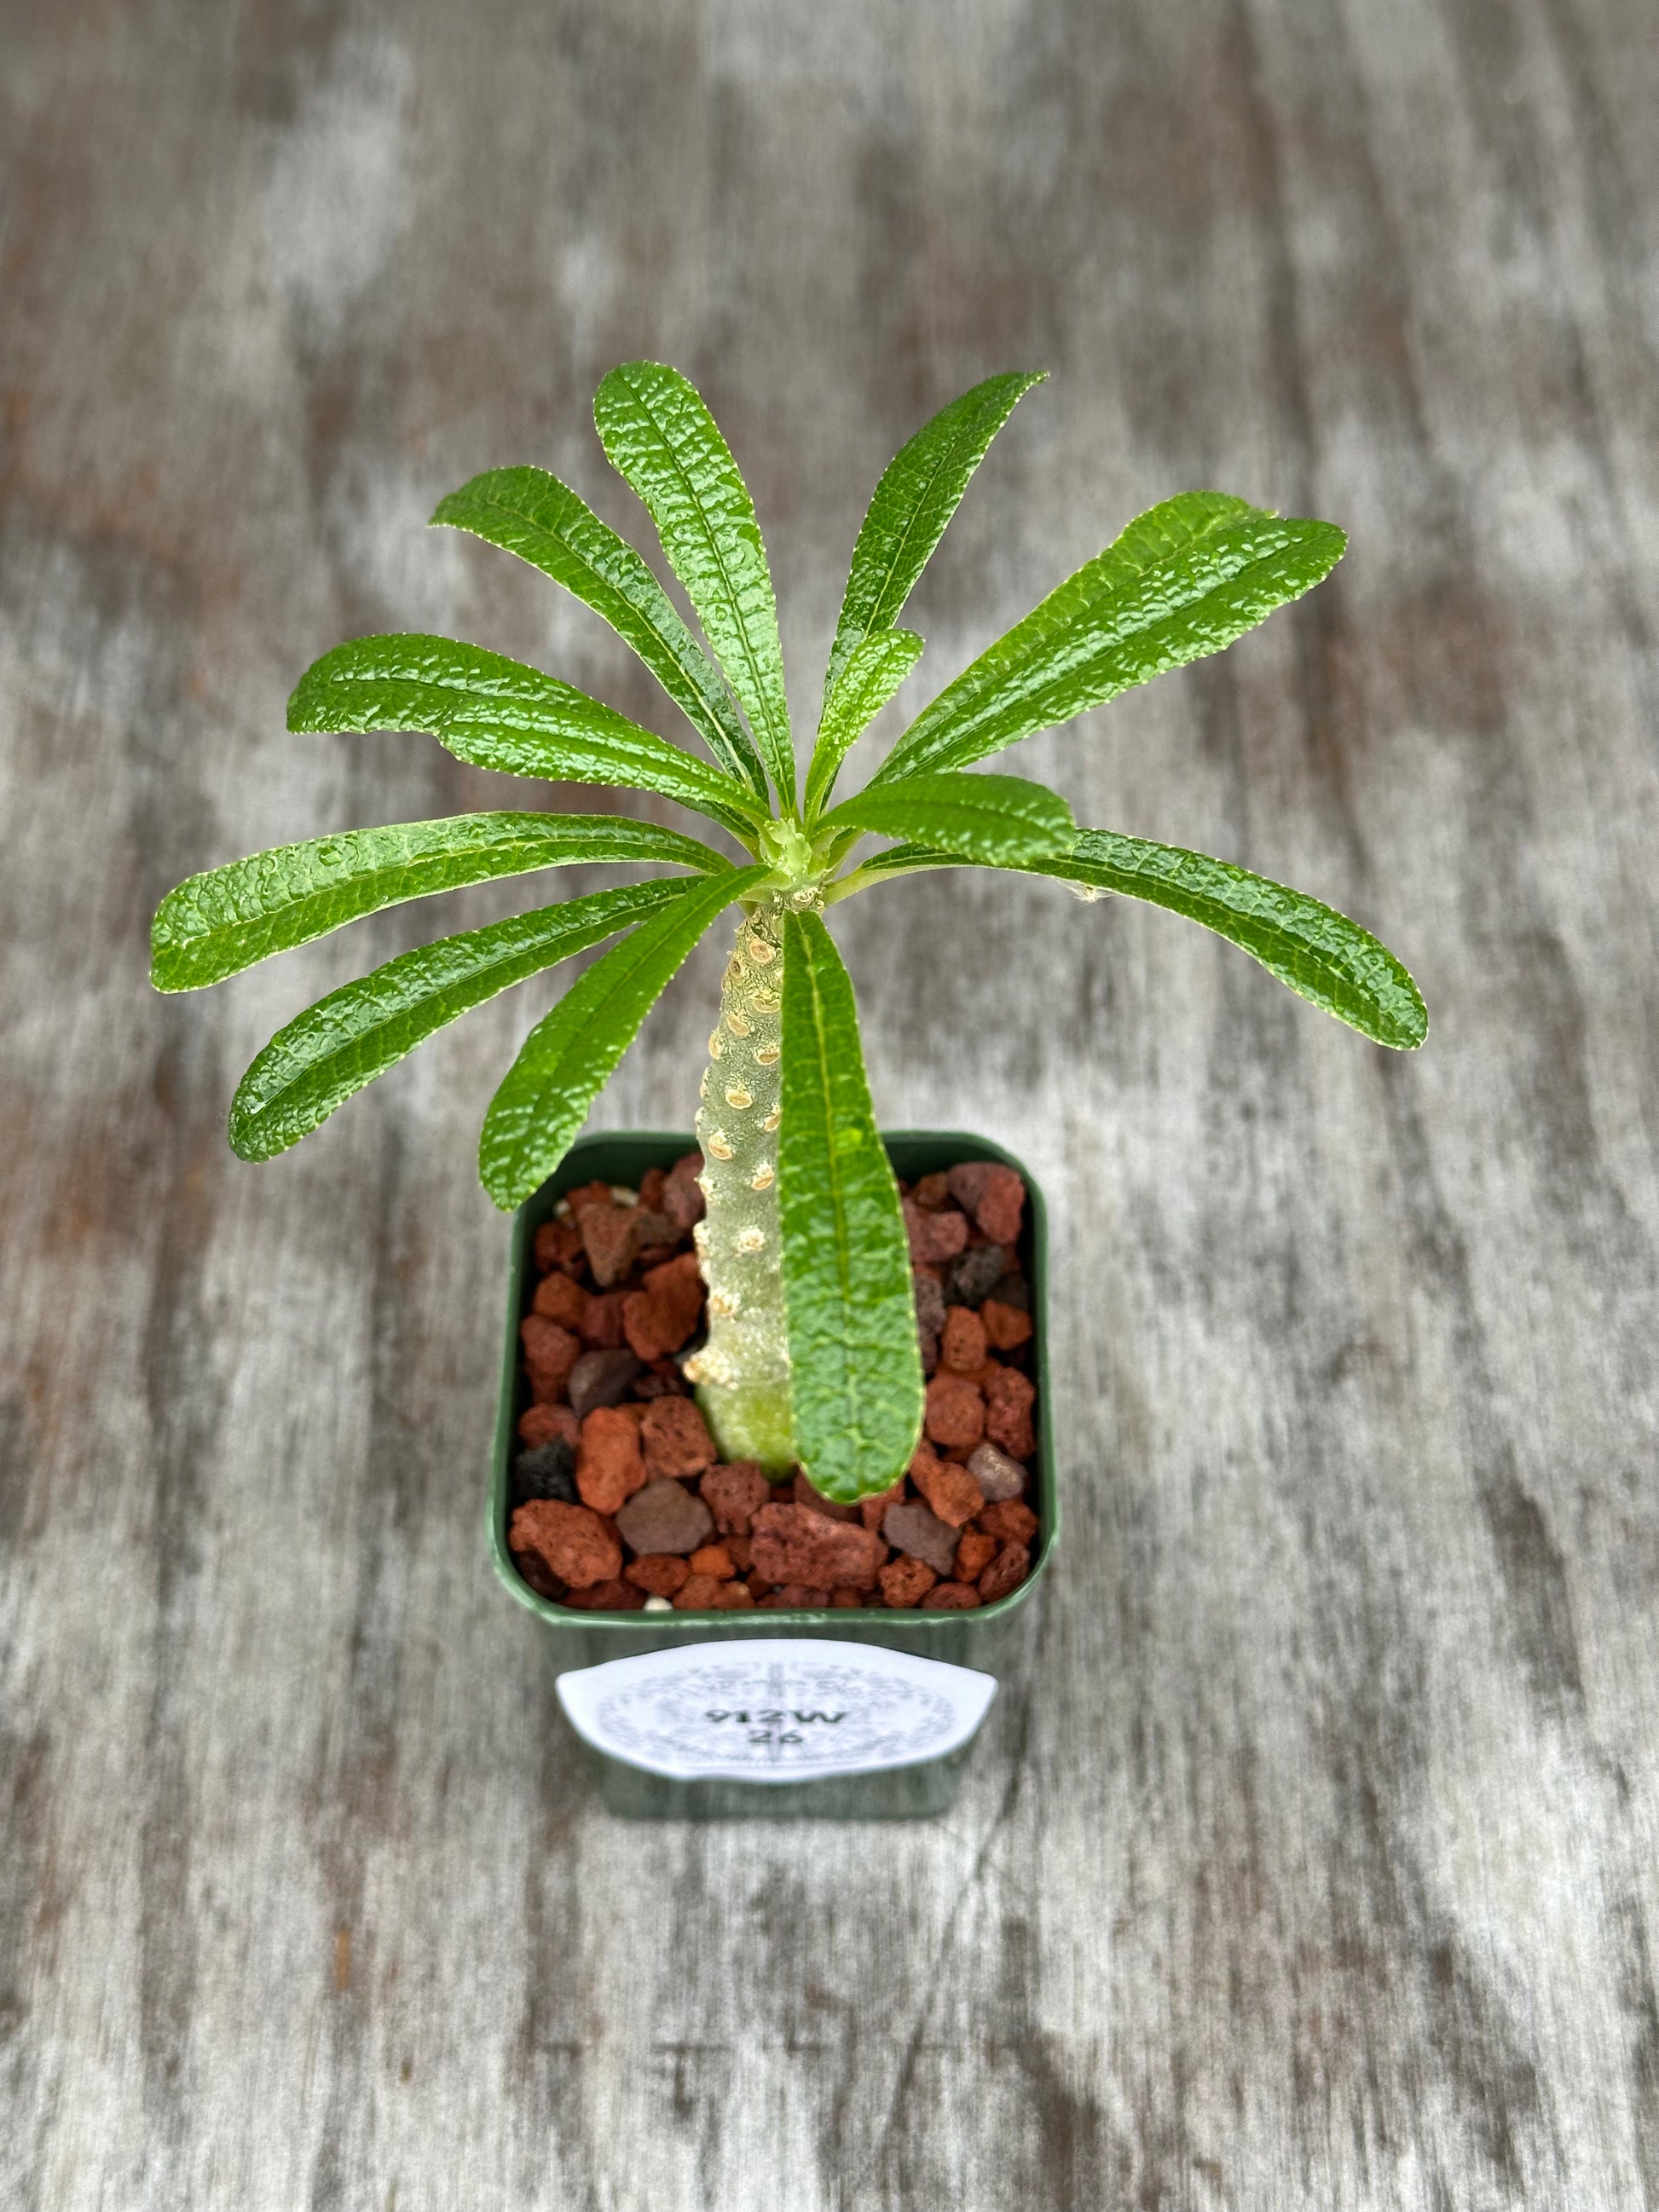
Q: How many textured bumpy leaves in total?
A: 14